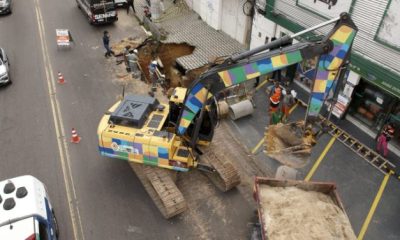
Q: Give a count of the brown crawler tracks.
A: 2